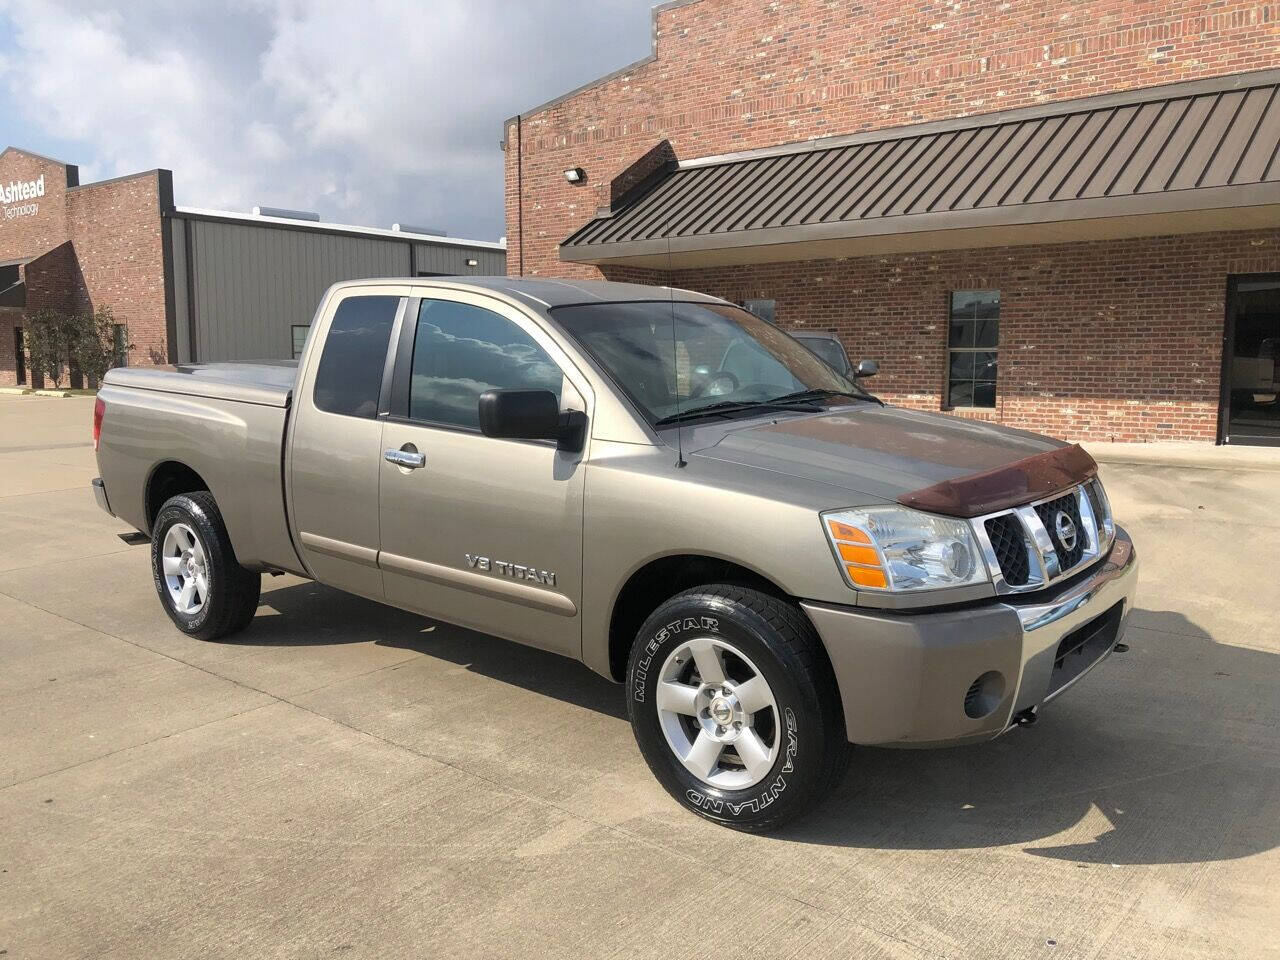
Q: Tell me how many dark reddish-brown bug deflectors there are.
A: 1